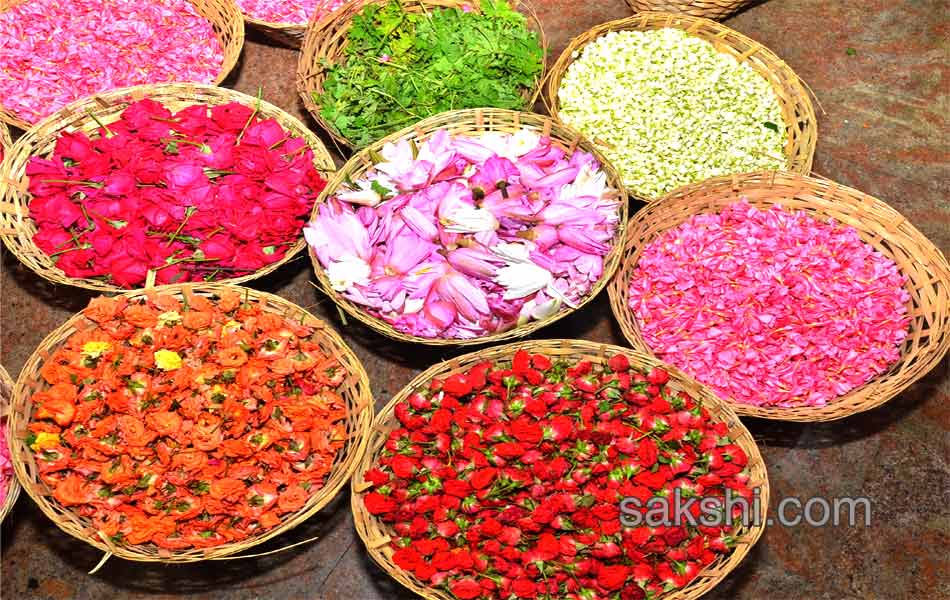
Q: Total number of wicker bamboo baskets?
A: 11